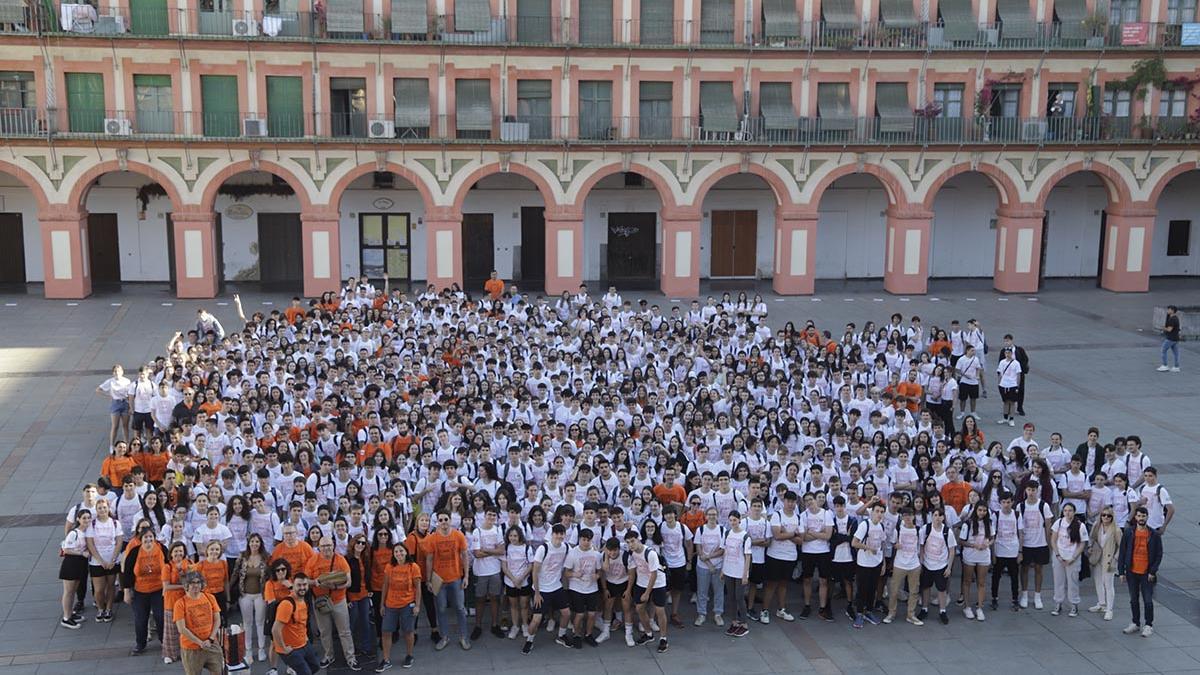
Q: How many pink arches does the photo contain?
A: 11